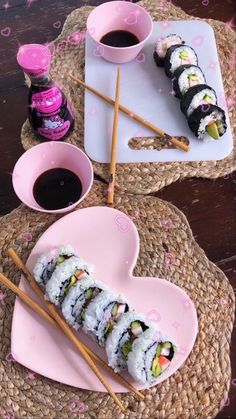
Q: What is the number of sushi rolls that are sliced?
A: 11